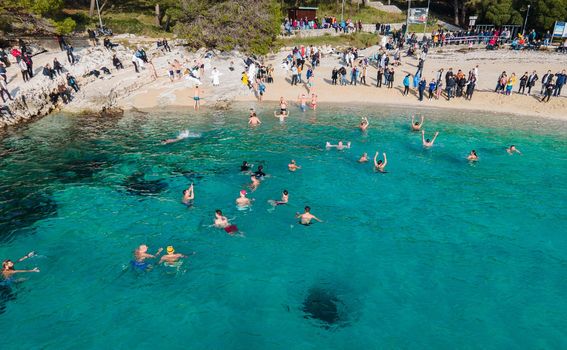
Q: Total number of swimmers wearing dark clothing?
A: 2